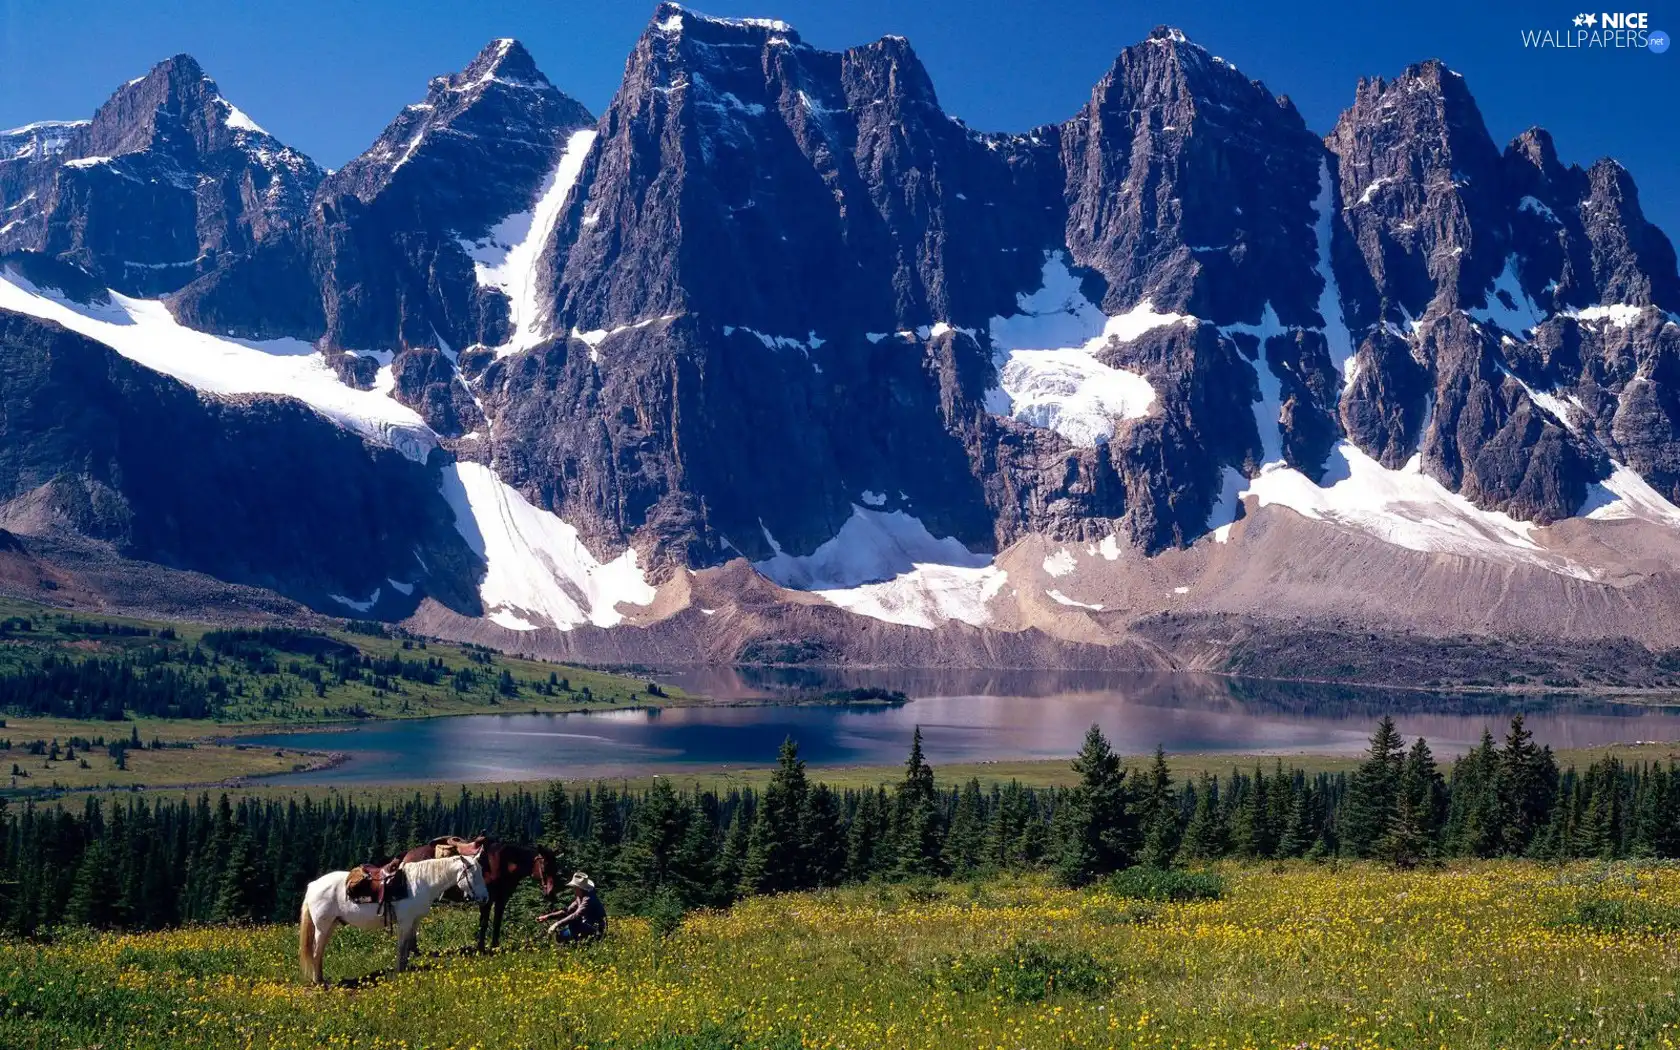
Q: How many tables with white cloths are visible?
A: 0